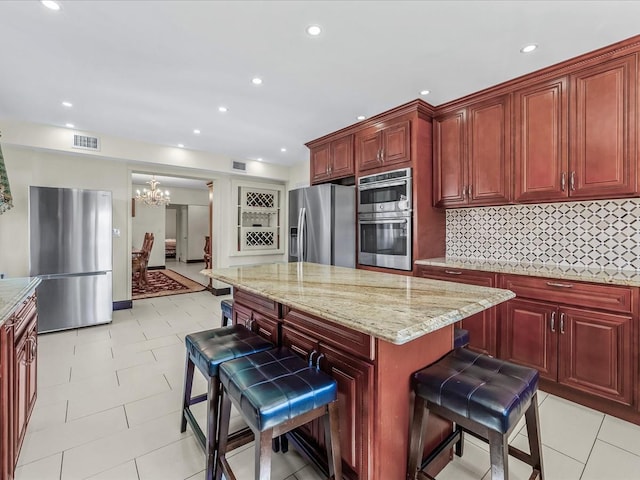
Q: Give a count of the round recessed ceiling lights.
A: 13